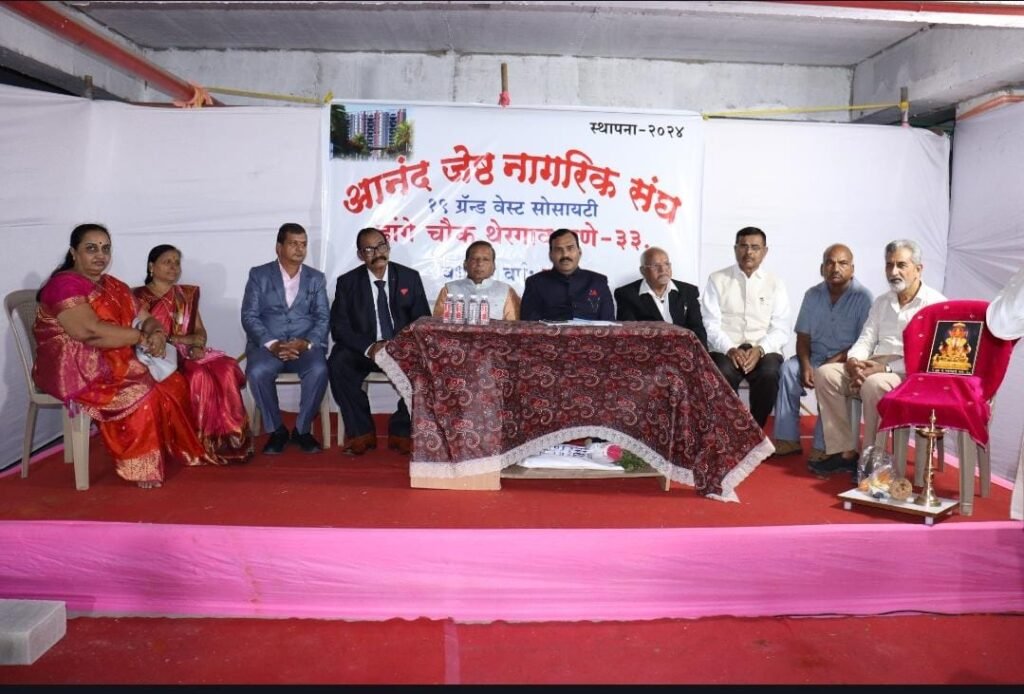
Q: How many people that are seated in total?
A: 10